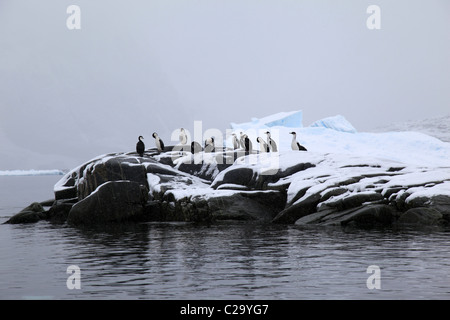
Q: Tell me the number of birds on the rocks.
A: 11